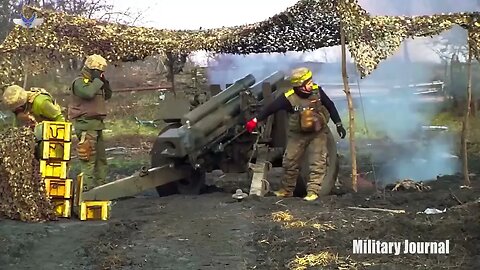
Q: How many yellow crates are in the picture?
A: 6